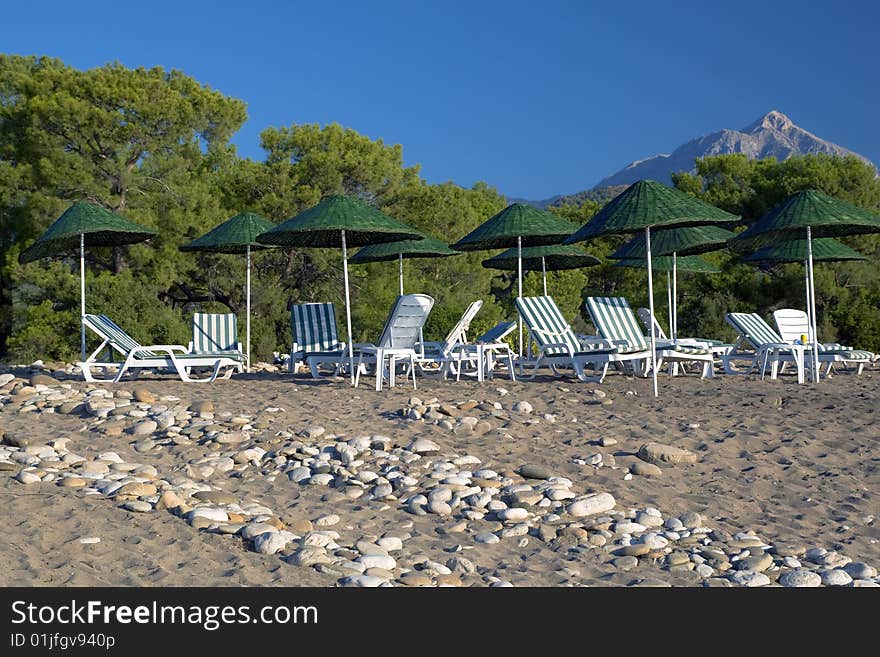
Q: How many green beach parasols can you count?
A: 11